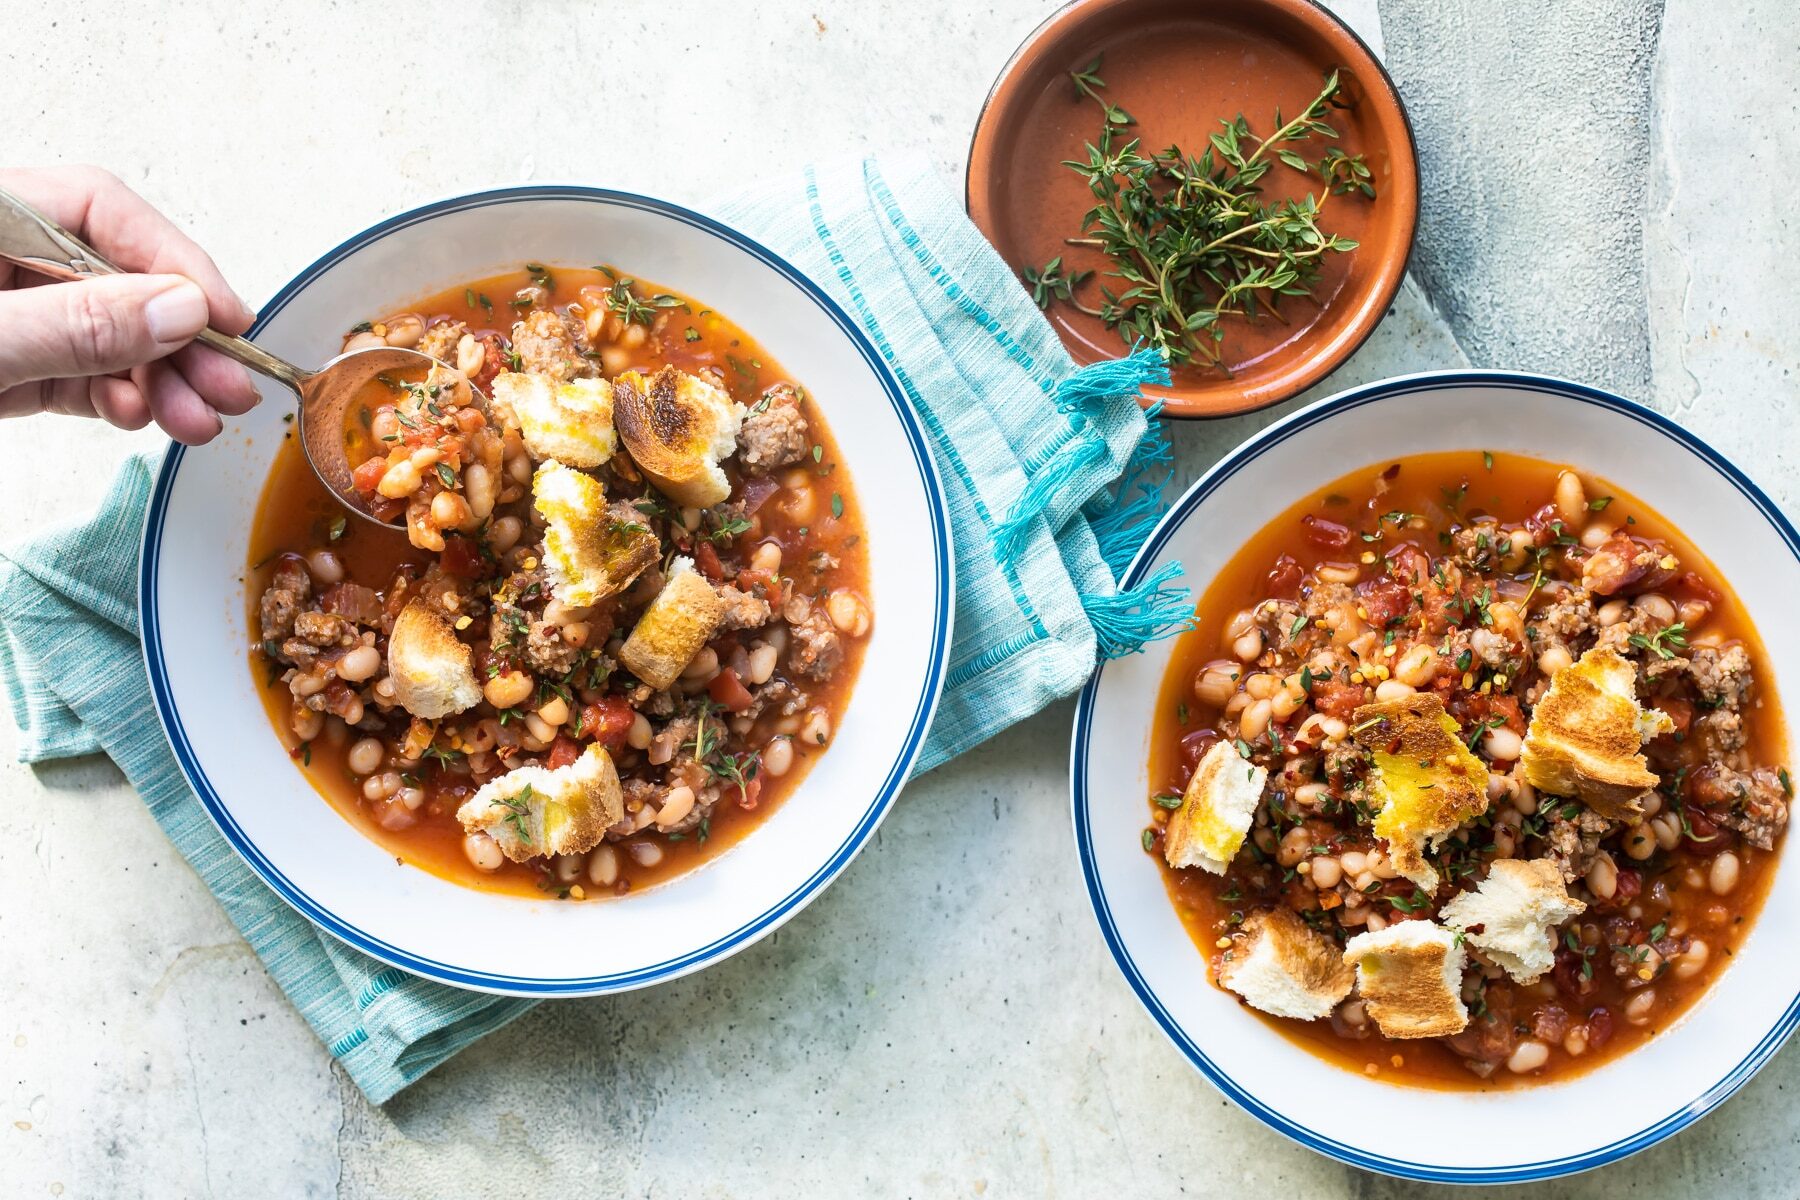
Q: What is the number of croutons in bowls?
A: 12